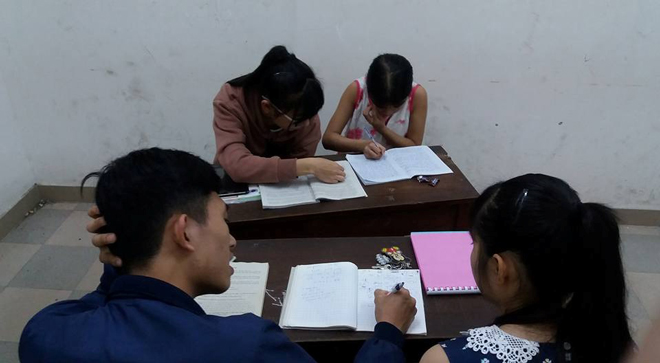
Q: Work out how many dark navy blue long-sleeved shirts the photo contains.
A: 1